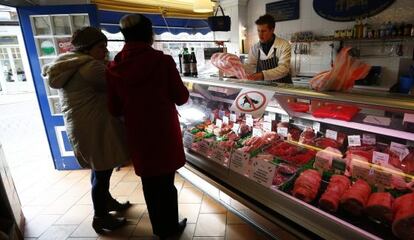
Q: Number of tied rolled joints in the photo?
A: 5